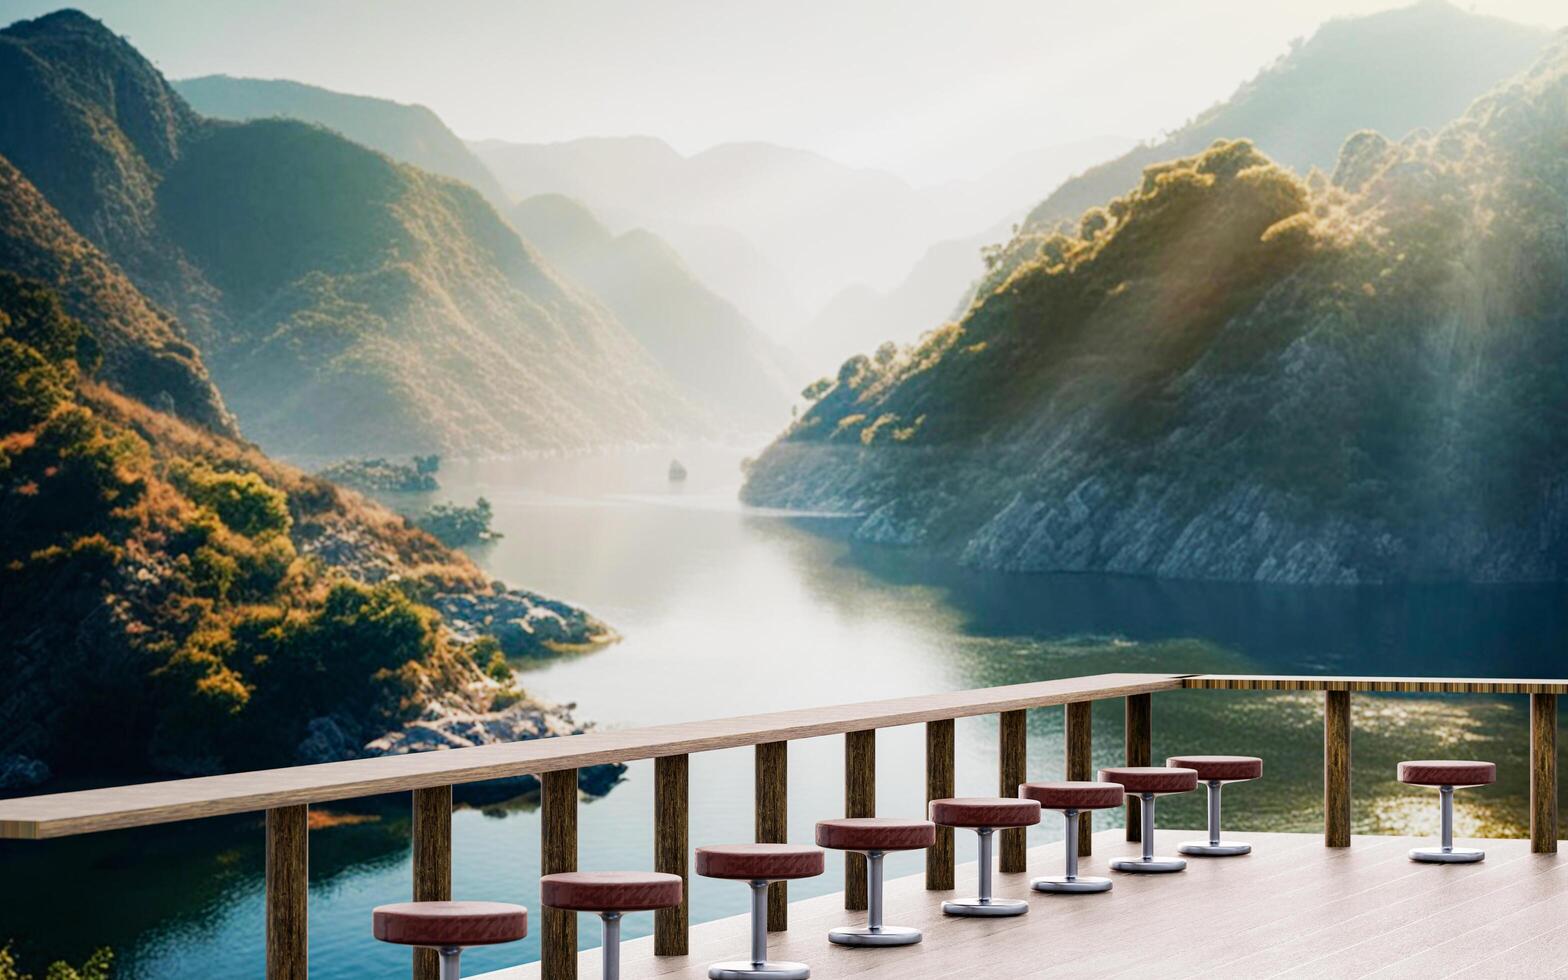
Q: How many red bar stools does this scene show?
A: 9